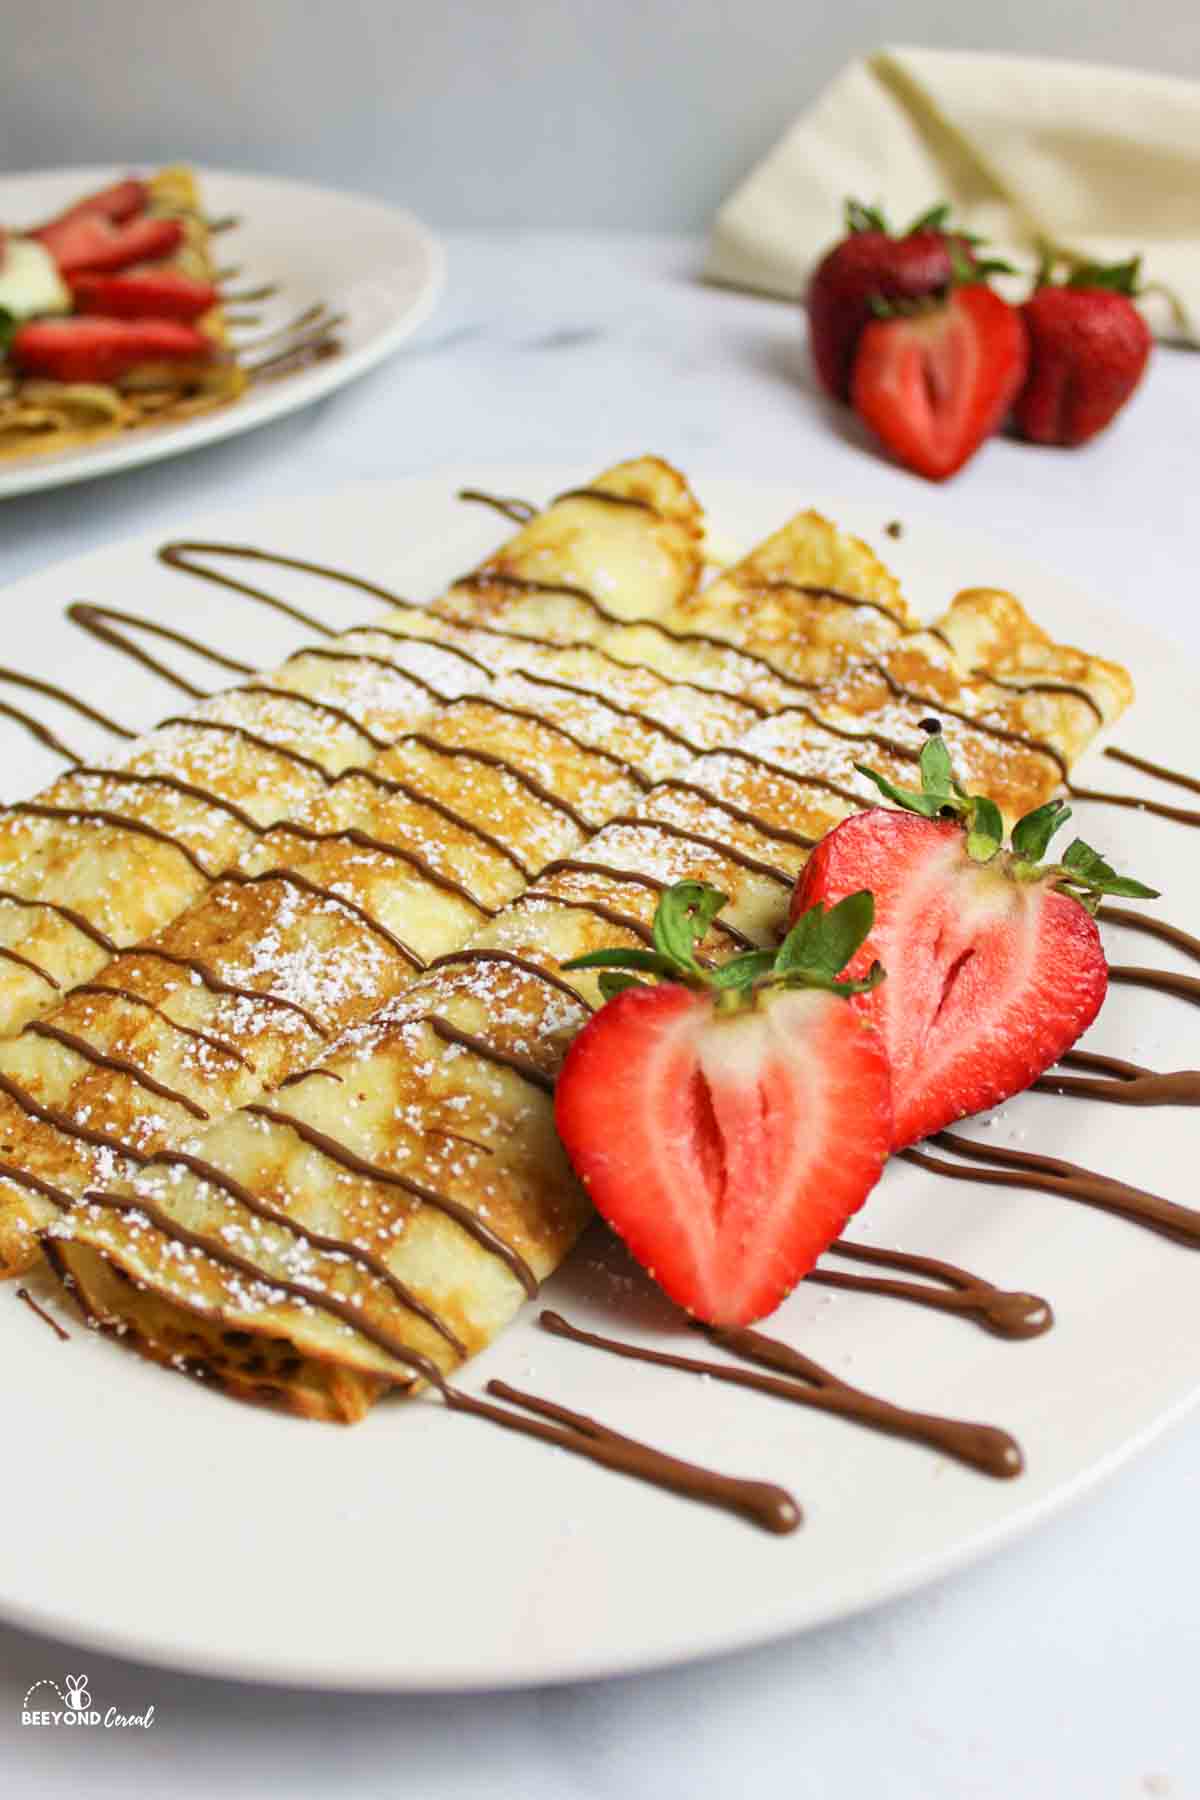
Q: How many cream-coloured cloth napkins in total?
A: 1